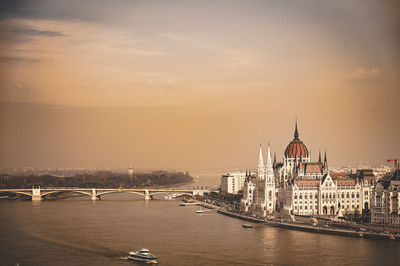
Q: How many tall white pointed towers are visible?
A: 2